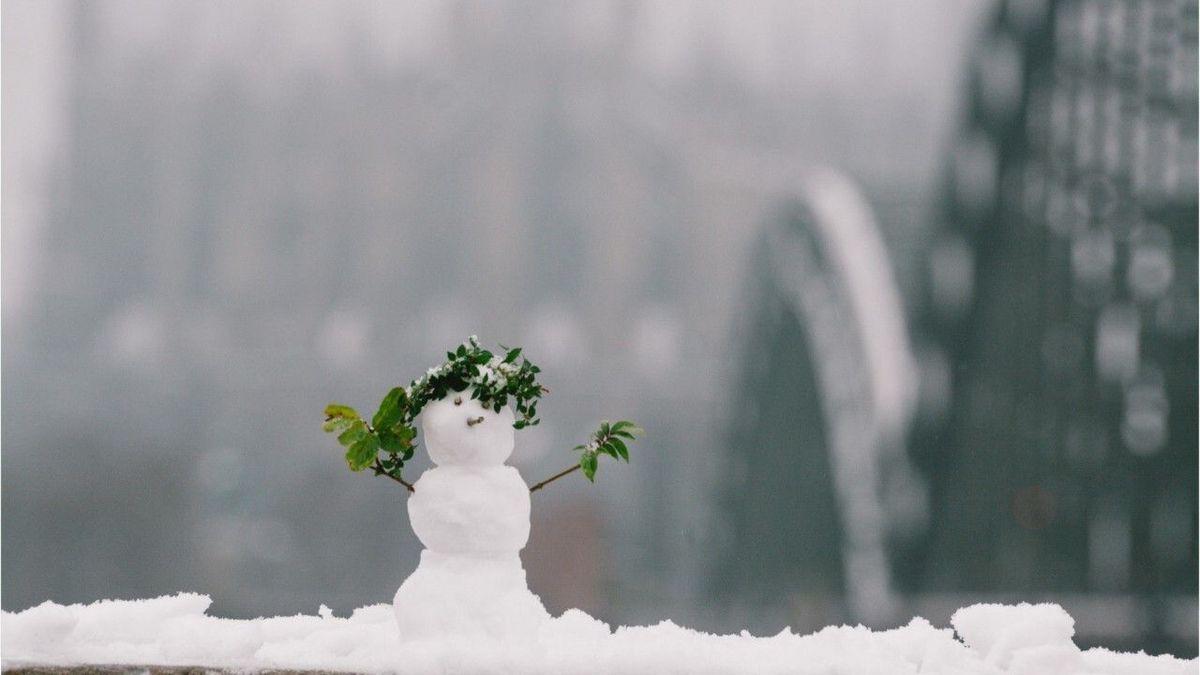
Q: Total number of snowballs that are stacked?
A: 3